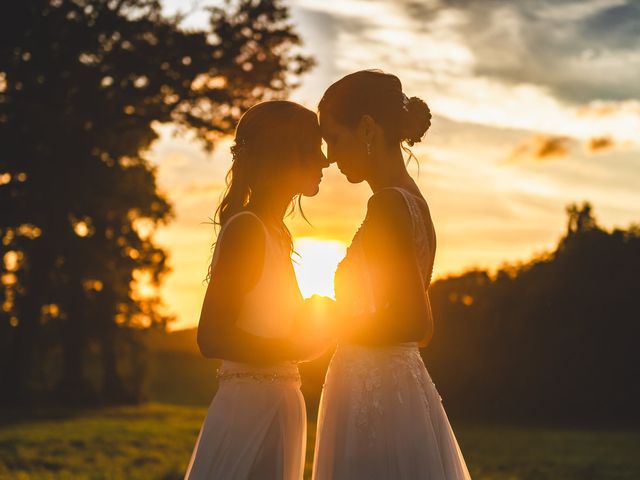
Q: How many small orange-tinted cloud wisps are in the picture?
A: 2